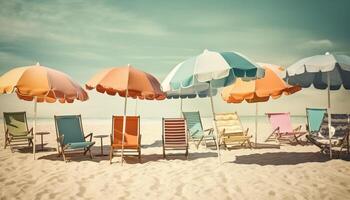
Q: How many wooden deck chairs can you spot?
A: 9